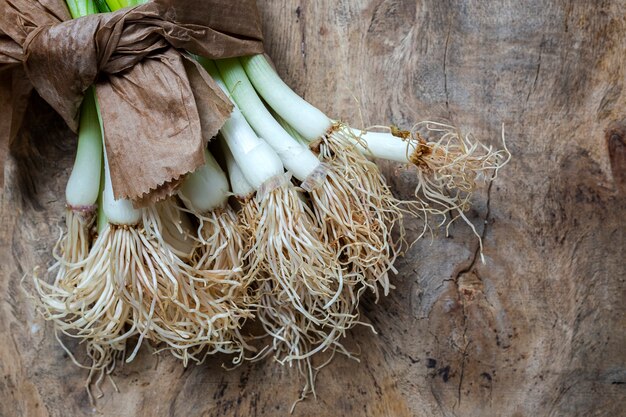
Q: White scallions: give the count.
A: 8